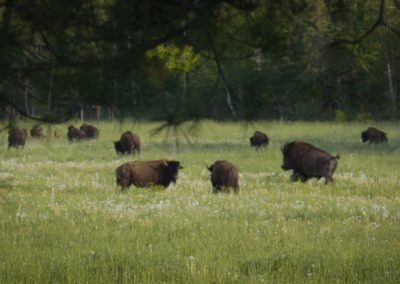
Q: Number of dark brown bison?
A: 10